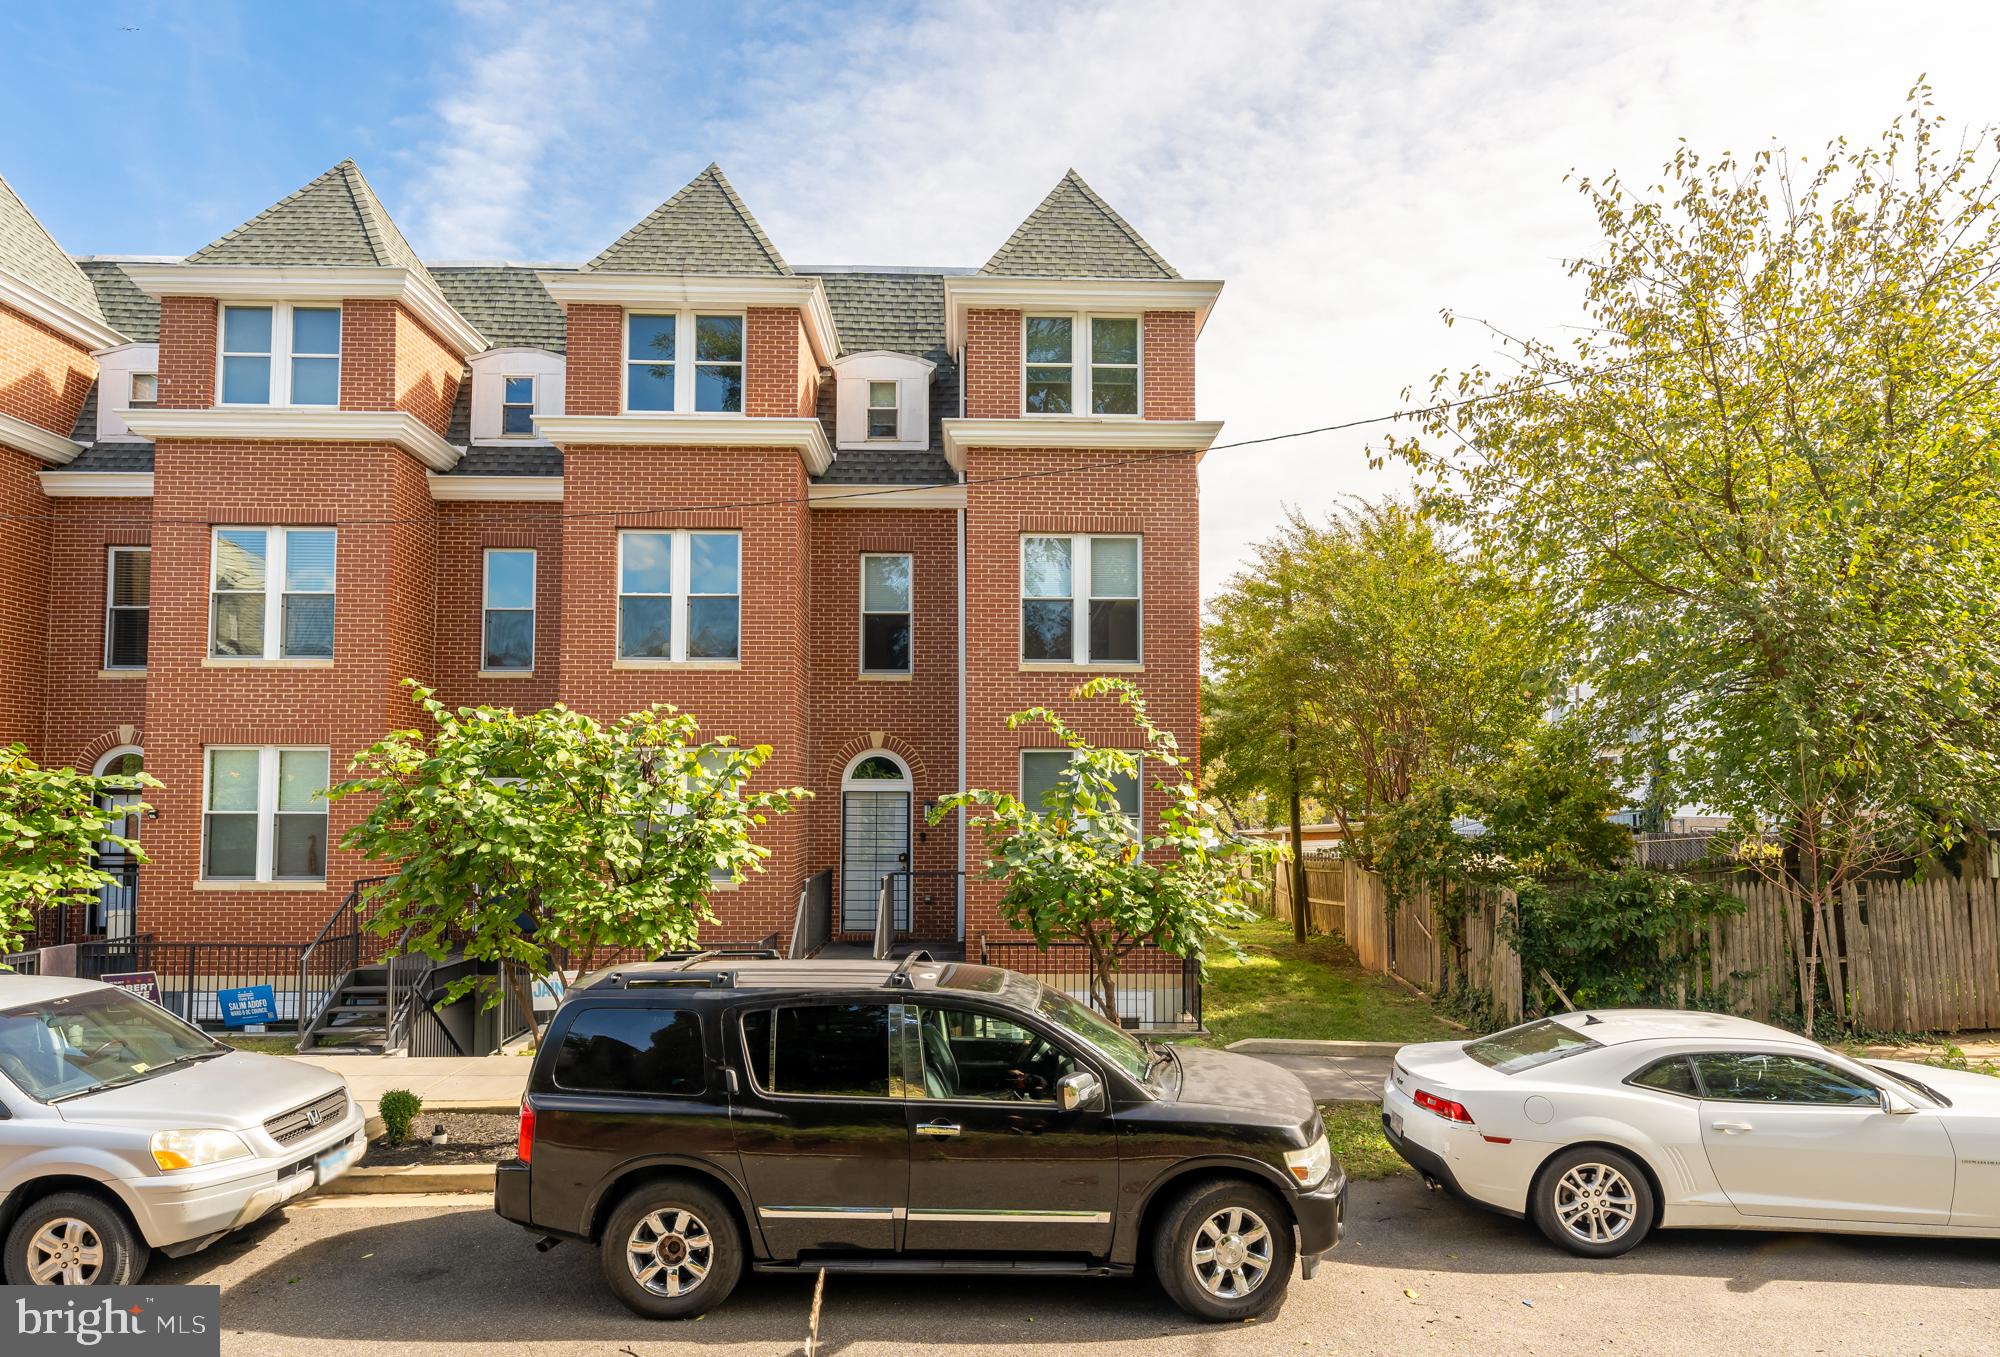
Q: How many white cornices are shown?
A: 11